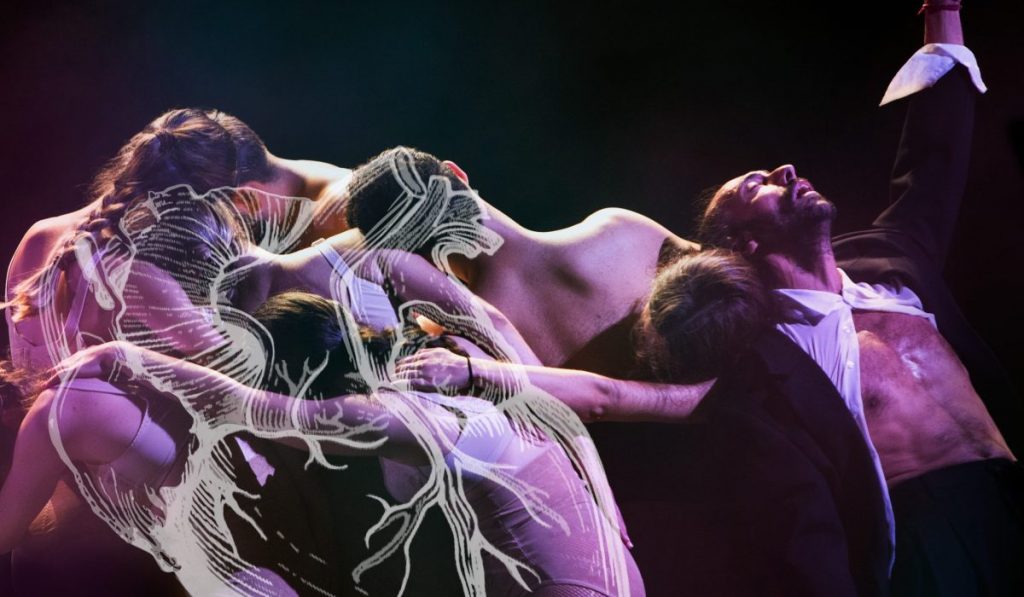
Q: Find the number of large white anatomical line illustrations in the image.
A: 1